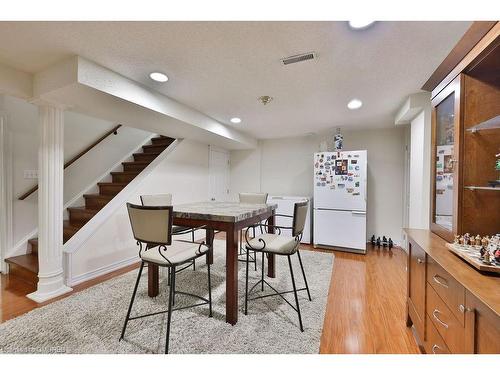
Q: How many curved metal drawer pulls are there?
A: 3